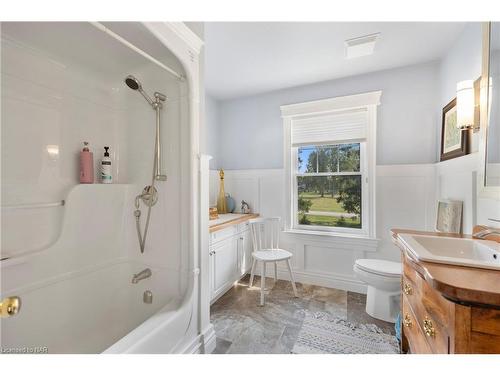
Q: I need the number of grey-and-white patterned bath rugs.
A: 1